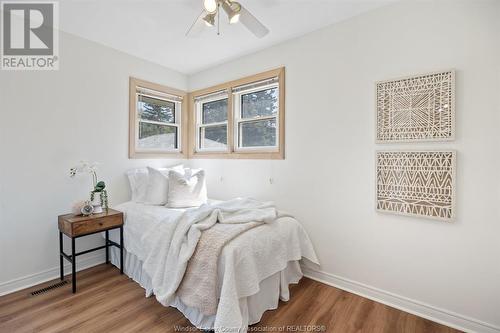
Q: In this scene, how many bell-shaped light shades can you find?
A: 3